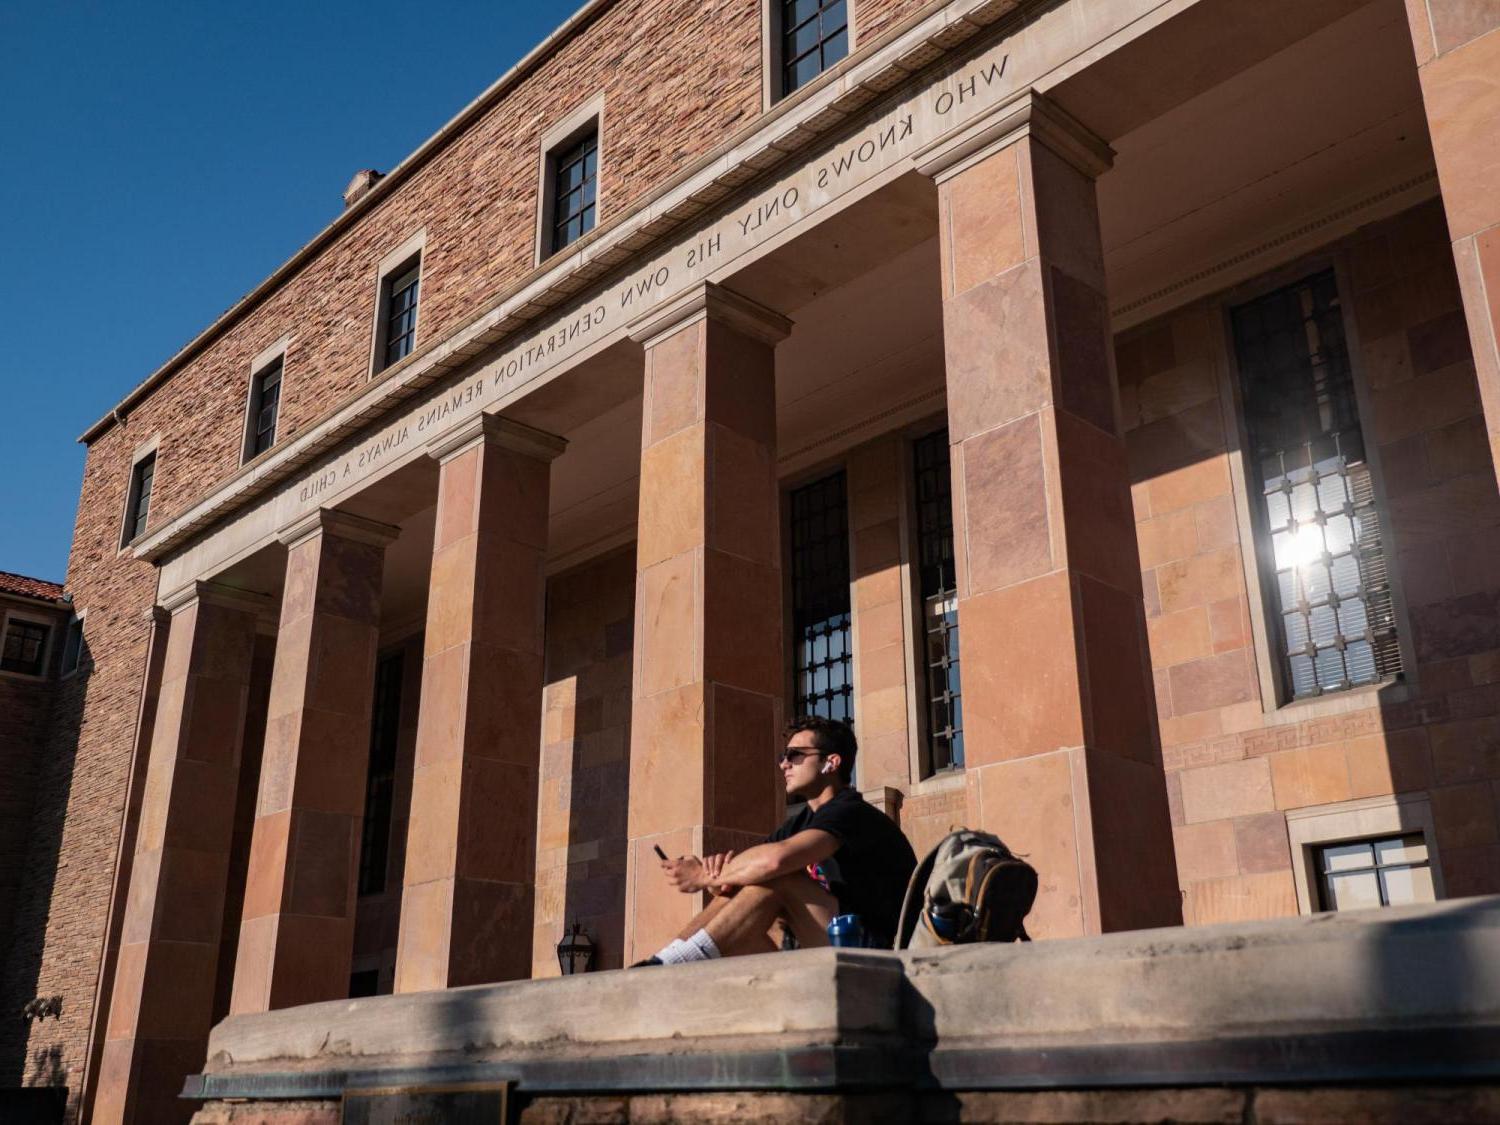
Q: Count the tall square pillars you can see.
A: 6